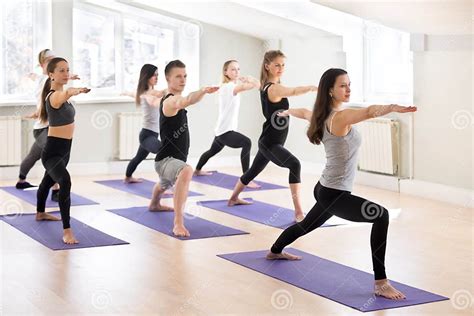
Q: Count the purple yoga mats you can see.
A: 7